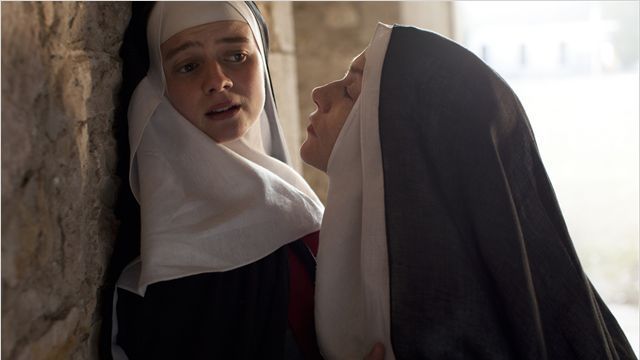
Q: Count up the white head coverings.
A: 2